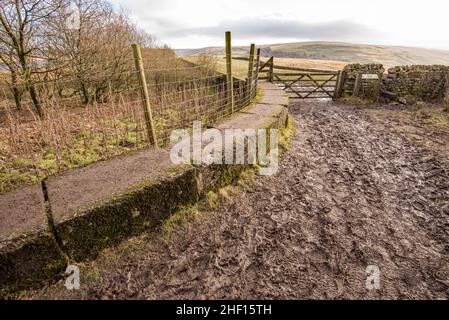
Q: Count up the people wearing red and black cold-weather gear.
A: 0